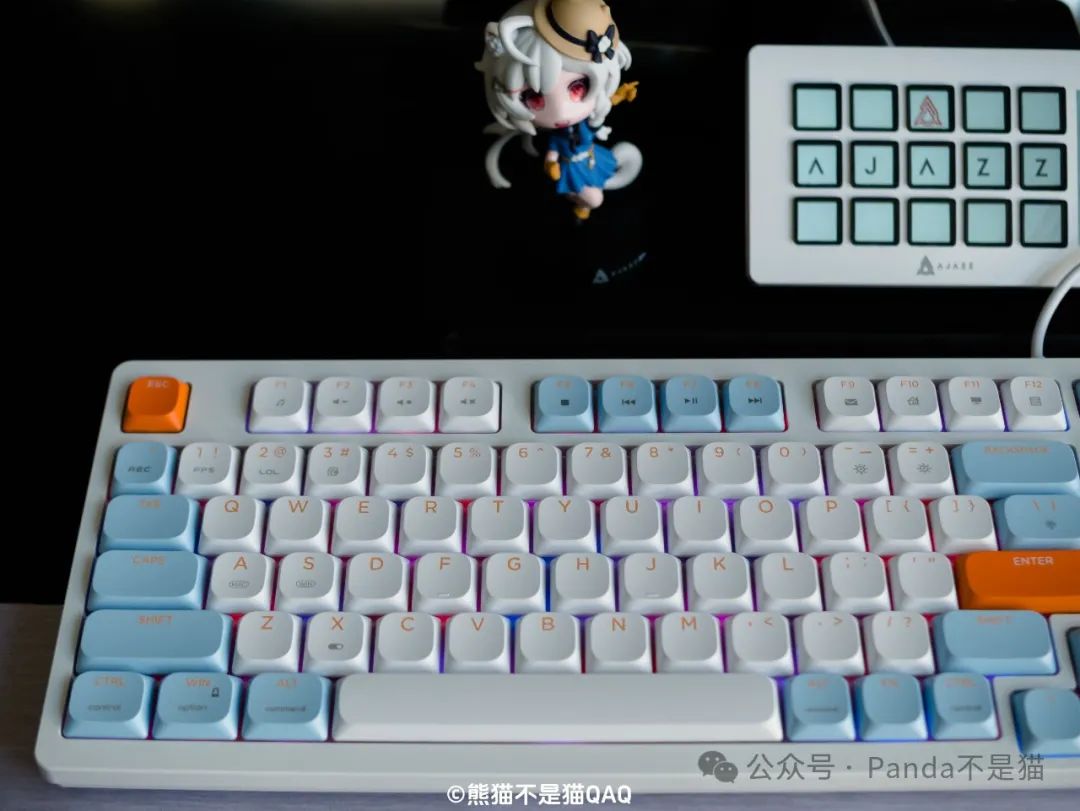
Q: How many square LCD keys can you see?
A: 15